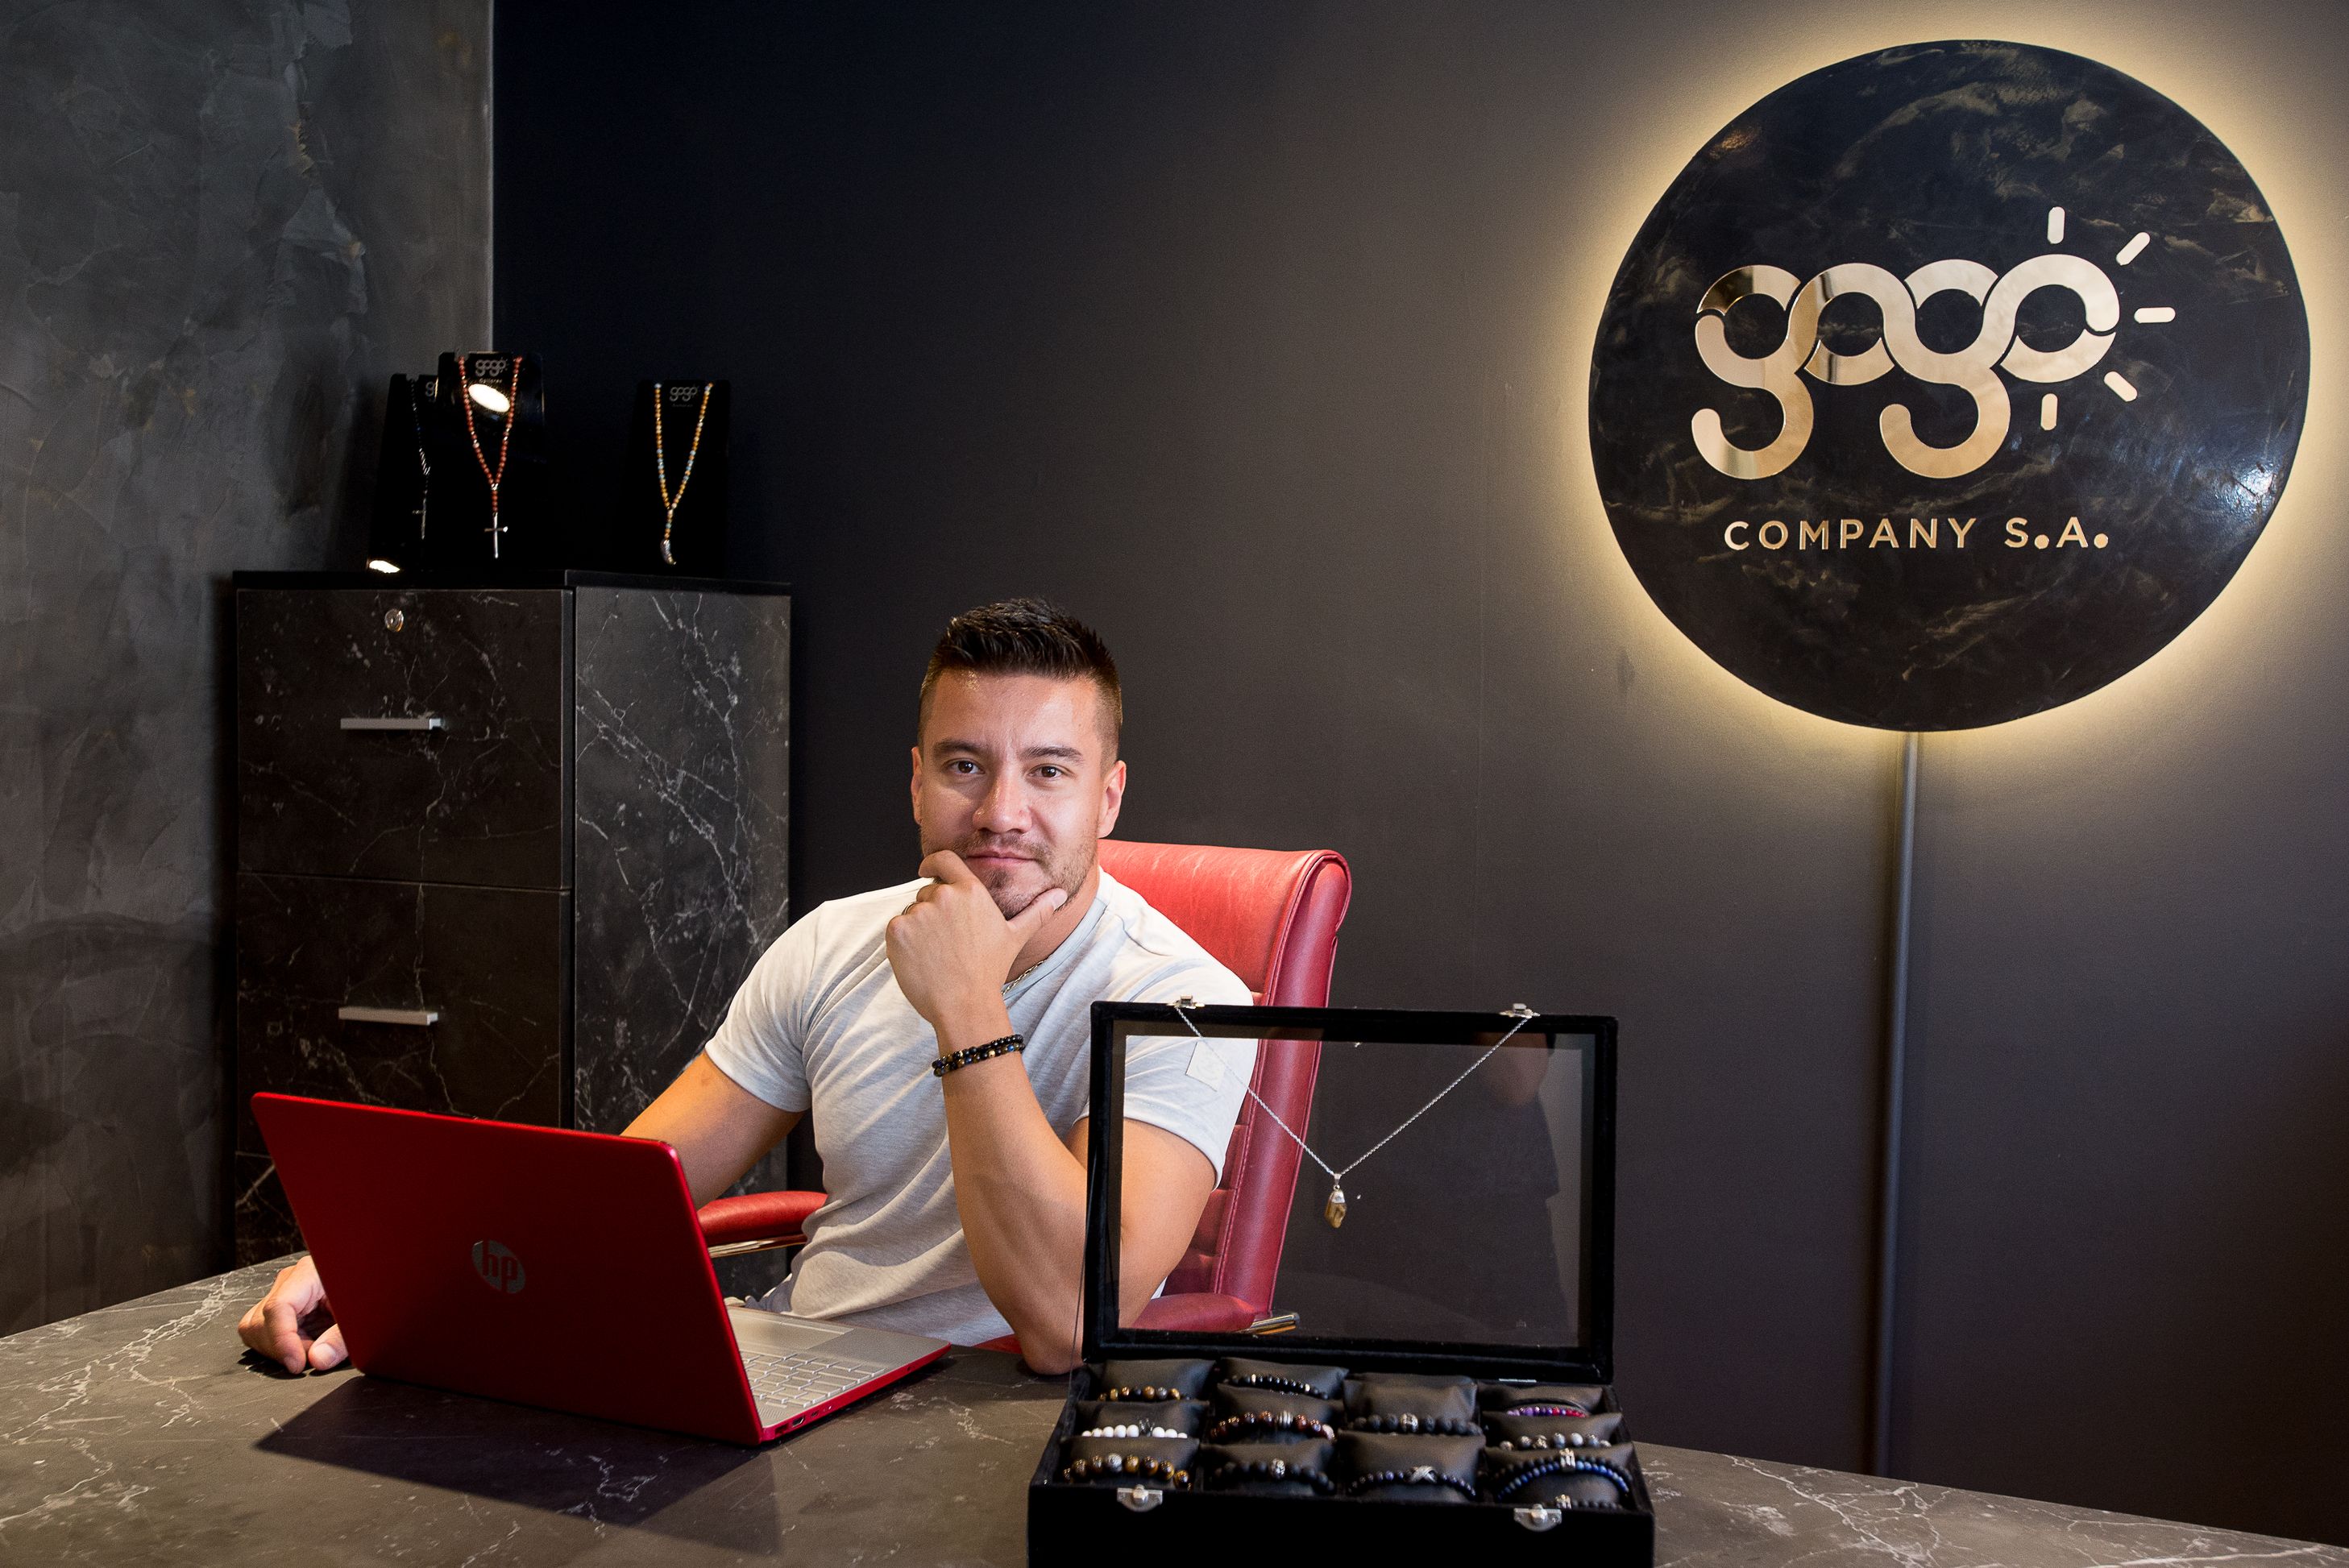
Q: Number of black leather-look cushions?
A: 12